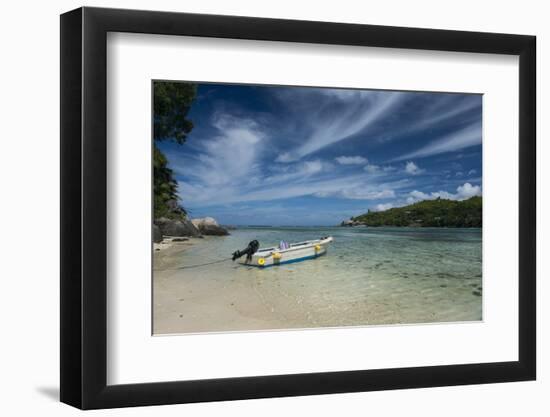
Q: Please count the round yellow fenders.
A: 3